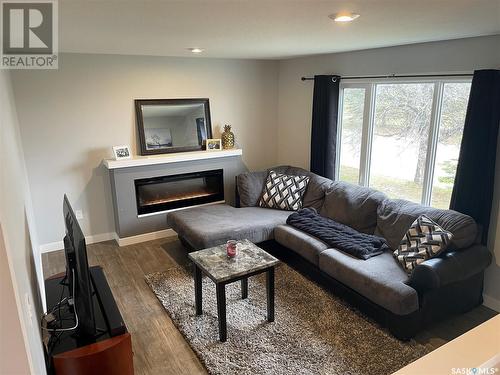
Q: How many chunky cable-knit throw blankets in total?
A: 1